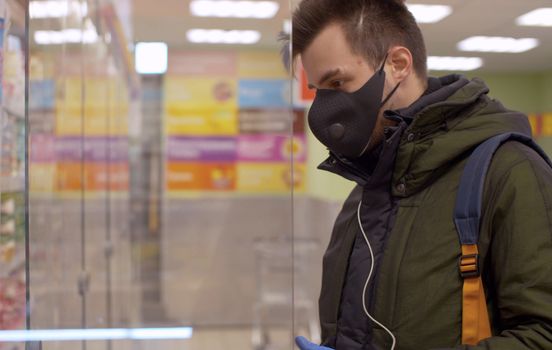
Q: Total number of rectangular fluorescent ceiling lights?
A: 8